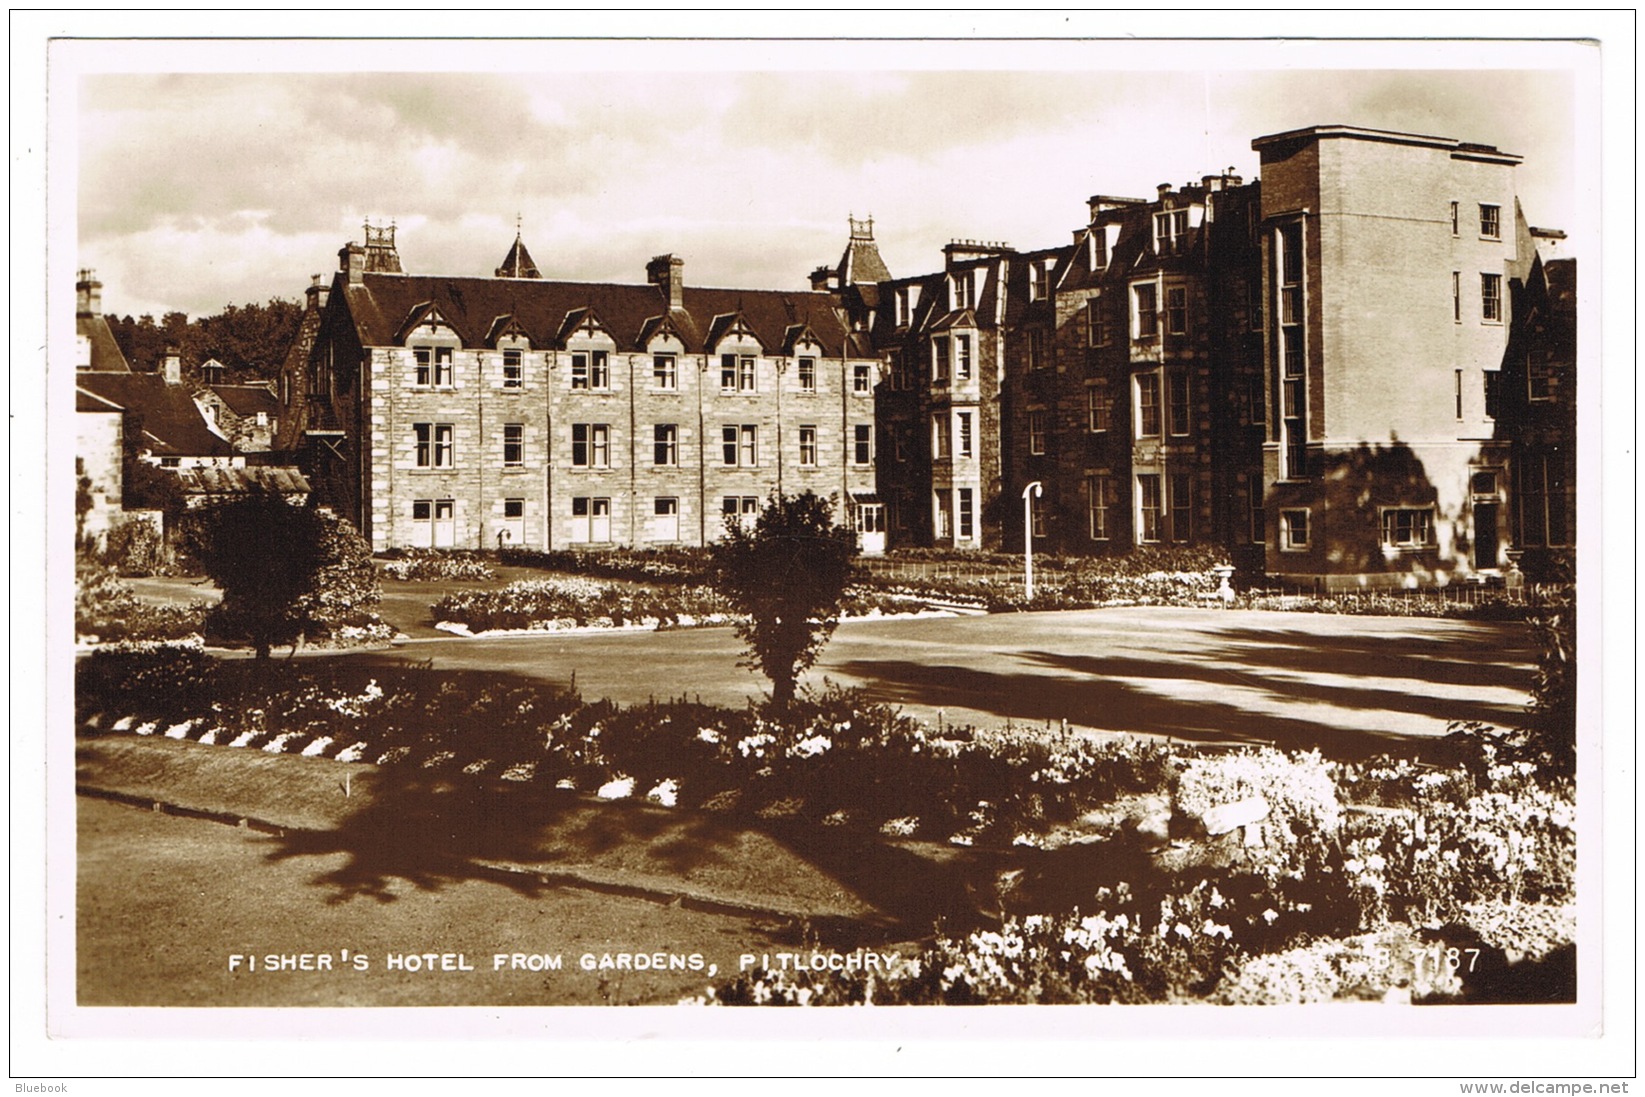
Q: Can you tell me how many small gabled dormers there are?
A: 6